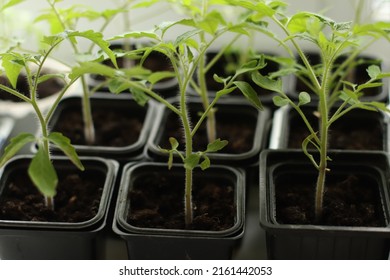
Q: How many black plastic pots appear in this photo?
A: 9